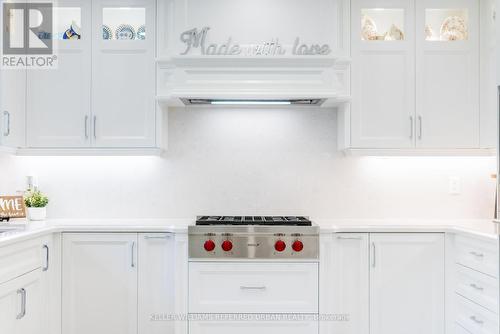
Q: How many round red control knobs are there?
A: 4